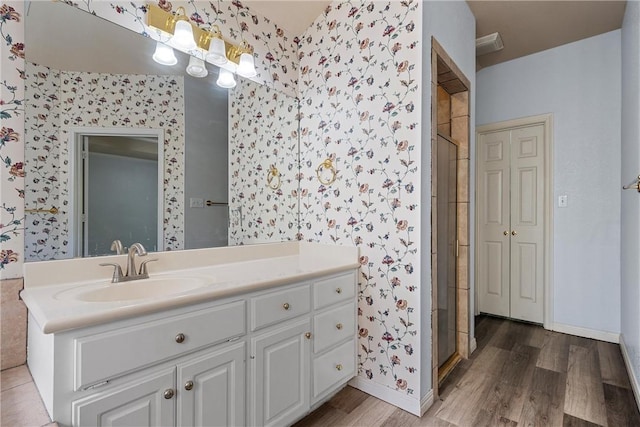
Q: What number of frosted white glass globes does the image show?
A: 3